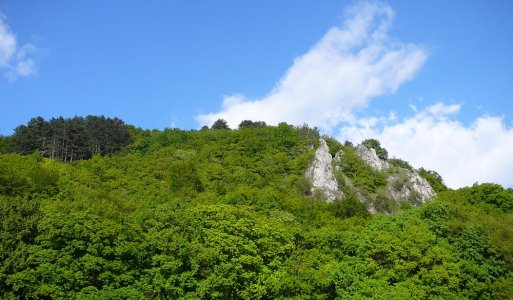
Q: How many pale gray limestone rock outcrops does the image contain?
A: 3